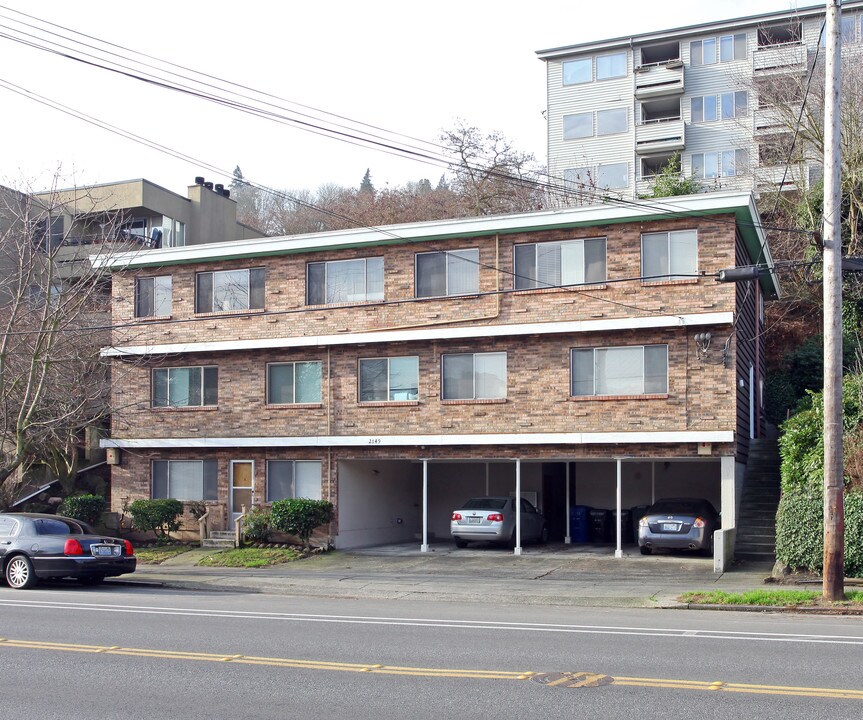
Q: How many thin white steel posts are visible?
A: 6